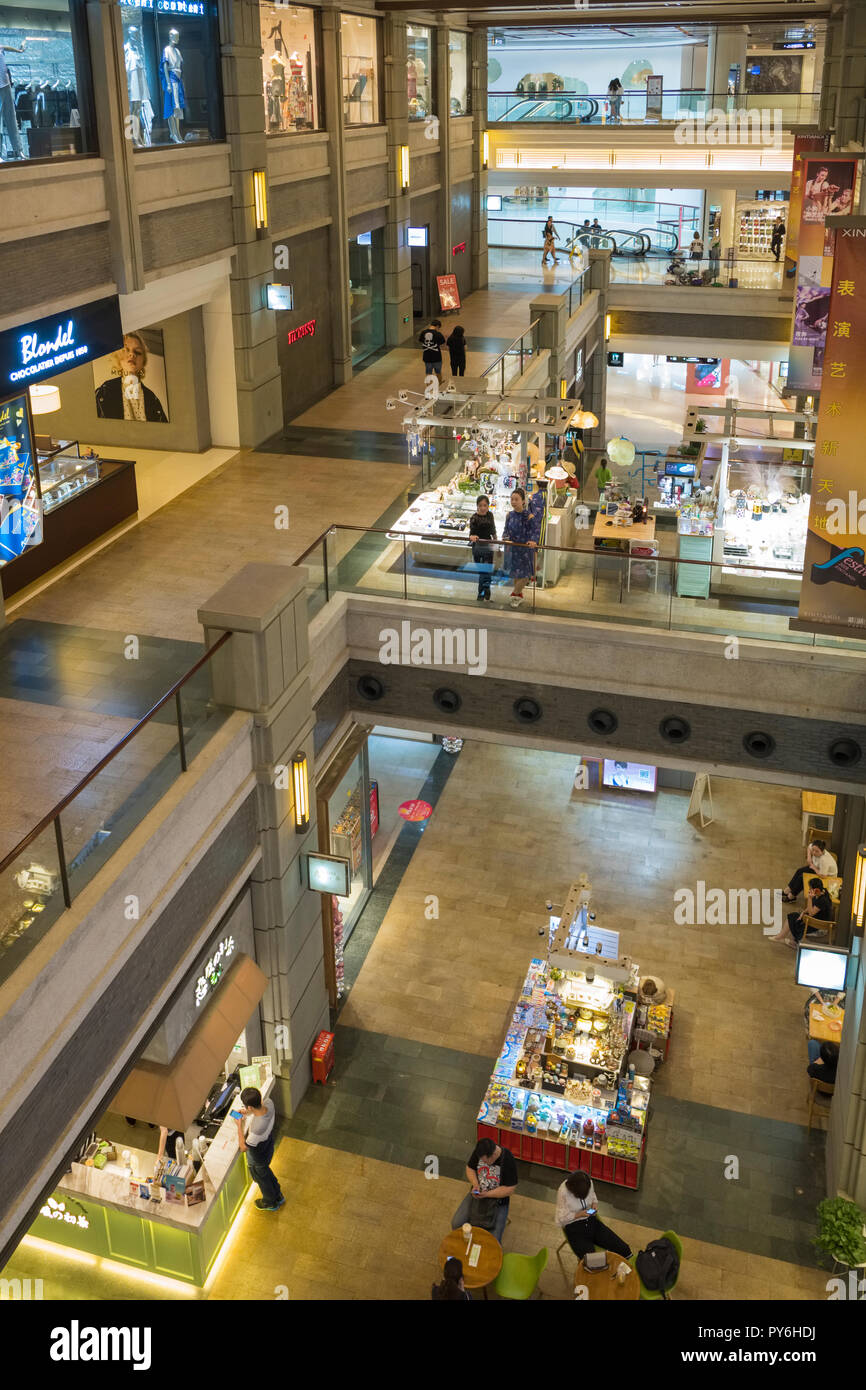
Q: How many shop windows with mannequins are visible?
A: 4